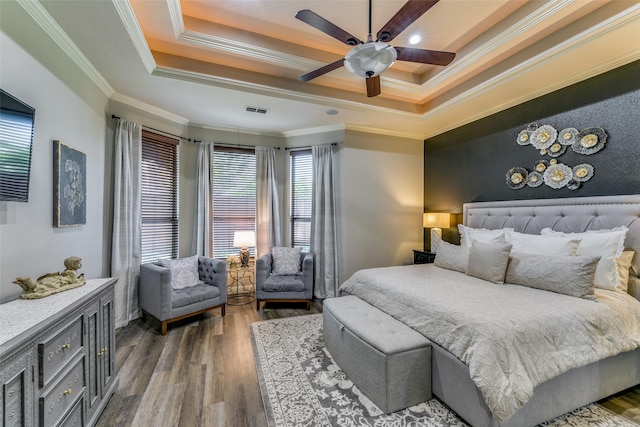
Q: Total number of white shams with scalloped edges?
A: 2